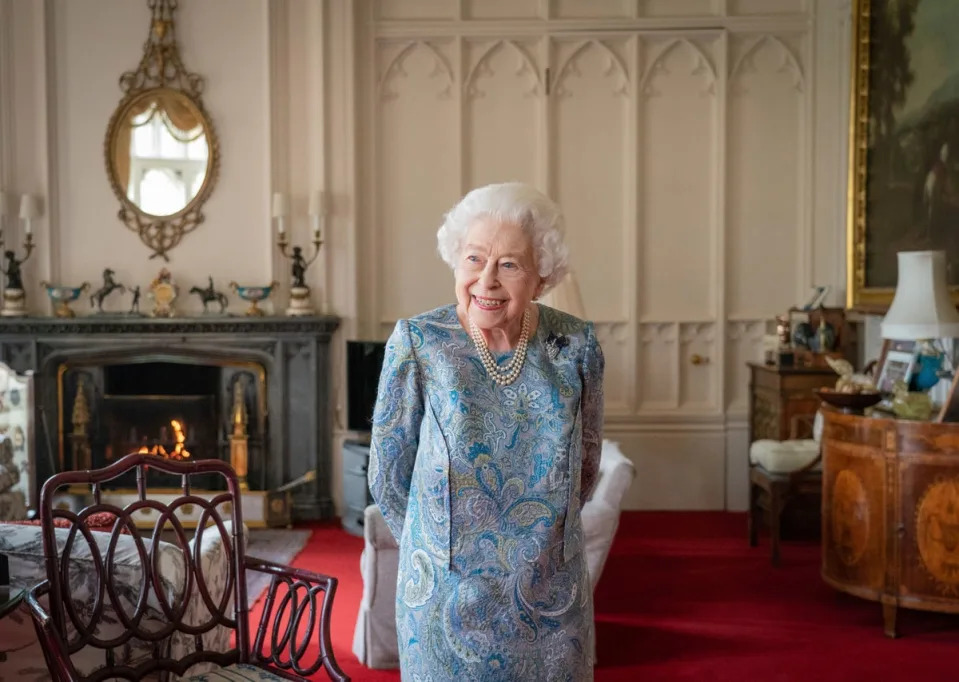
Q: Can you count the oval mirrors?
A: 1